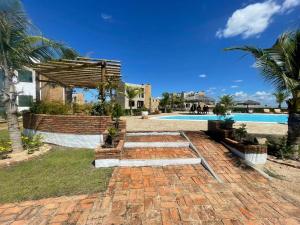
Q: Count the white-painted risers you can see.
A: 3